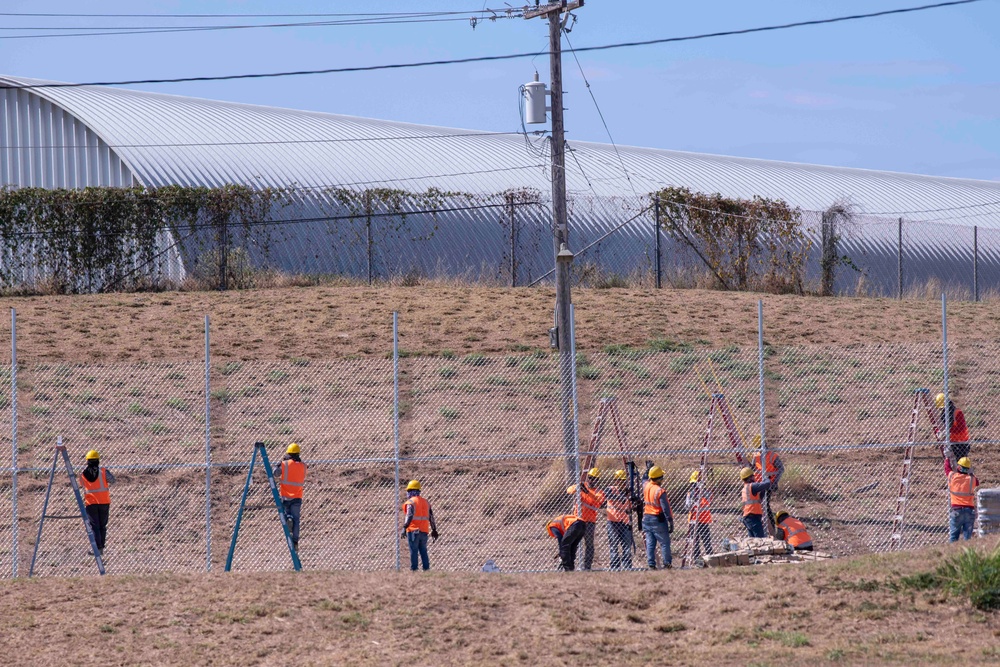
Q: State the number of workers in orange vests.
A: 13